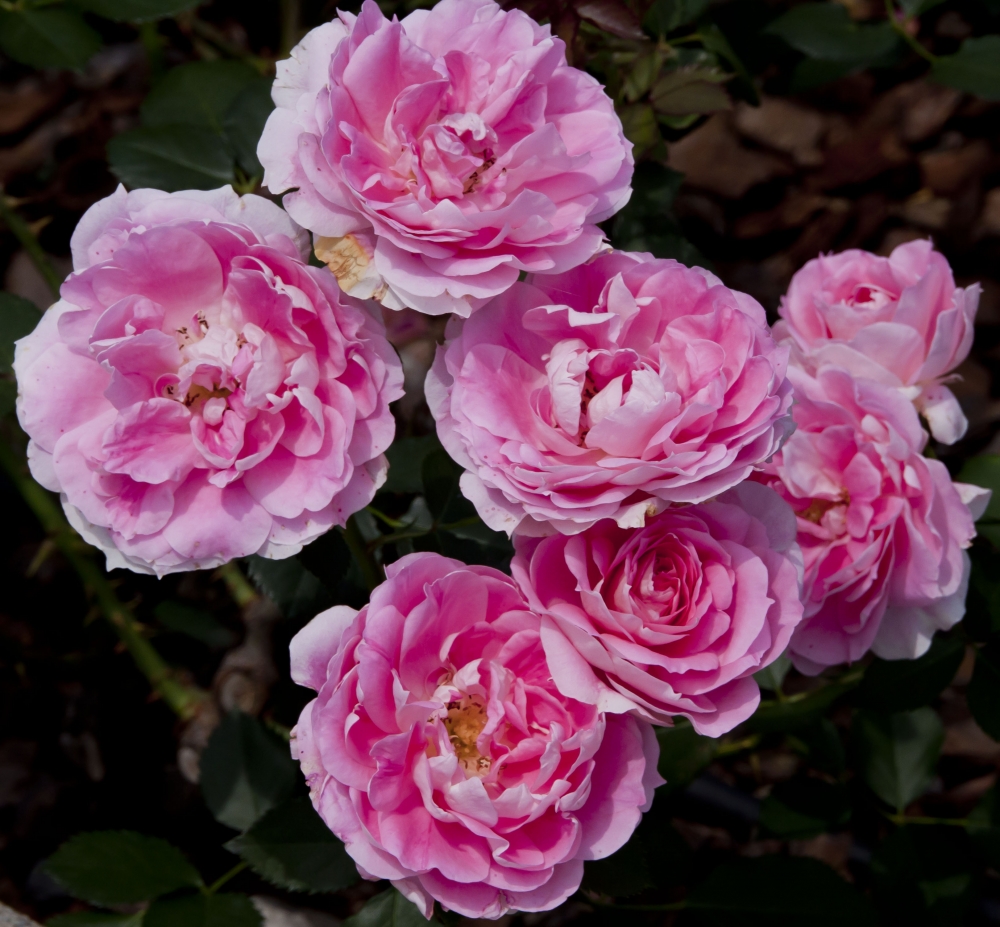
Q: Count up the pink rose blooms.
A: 7